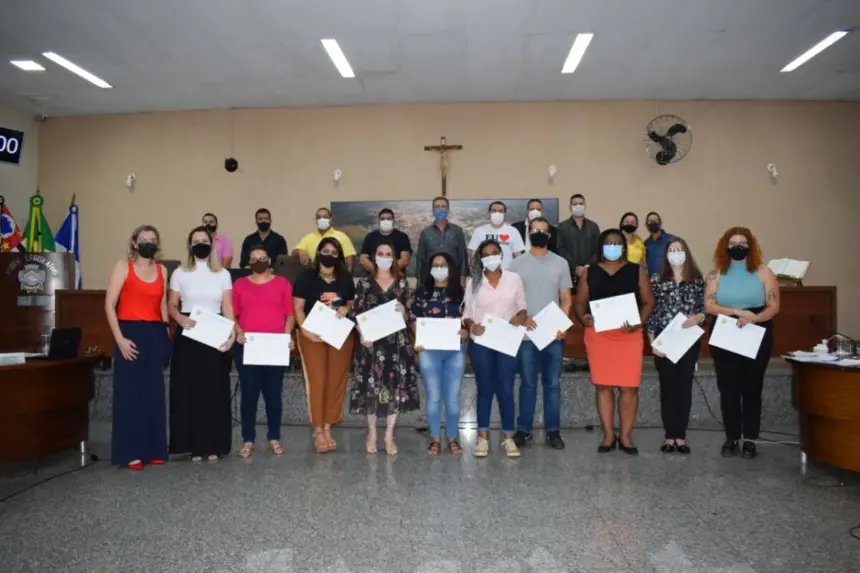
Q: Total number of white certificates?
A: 10